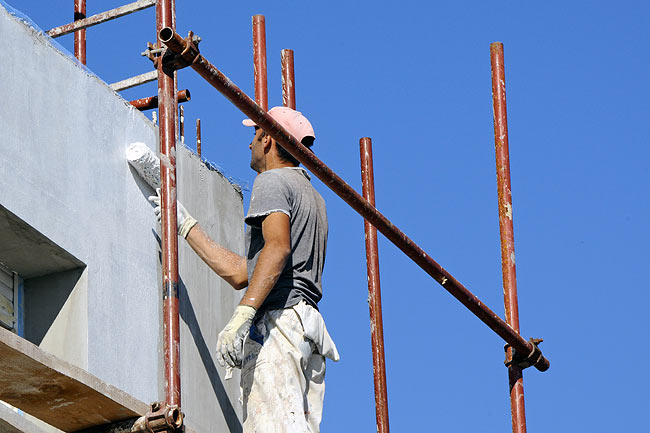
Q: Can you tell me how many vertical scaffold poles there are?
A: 6